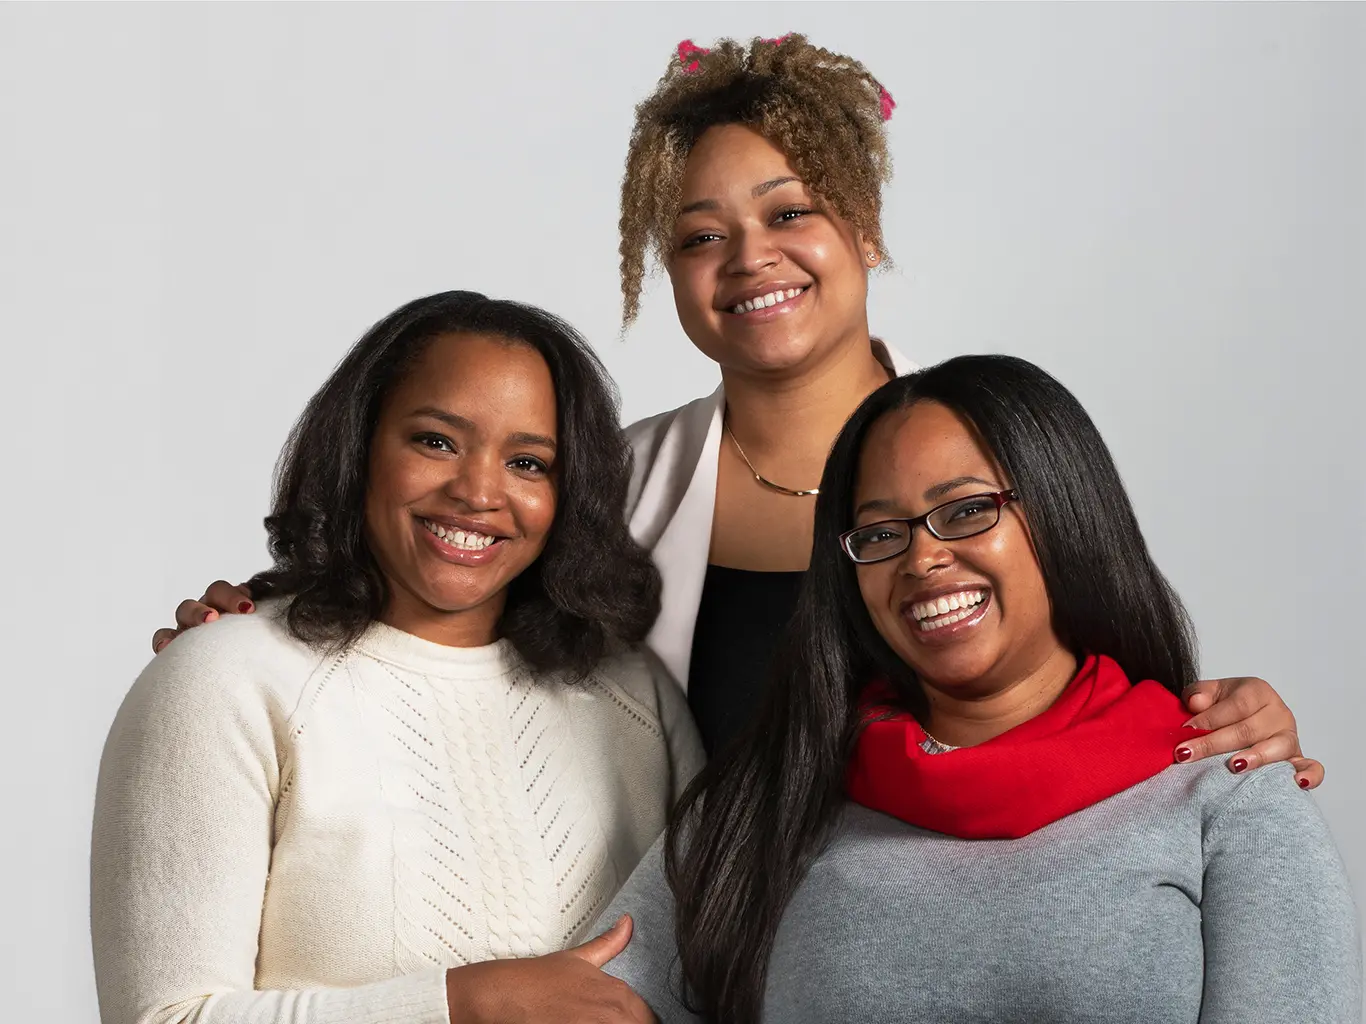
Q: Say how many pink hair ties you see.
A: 3